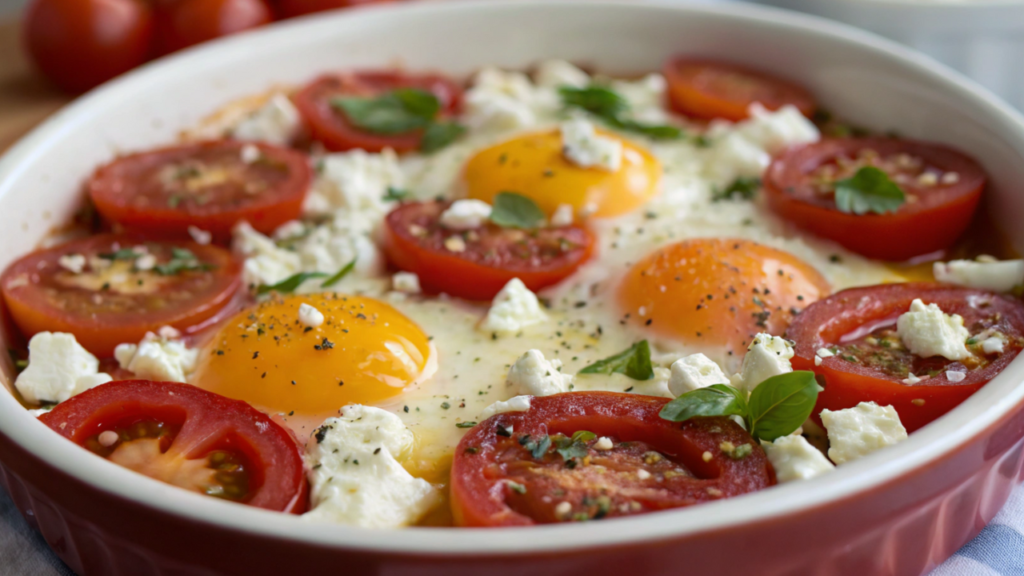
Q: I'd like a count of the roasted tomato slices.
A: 9